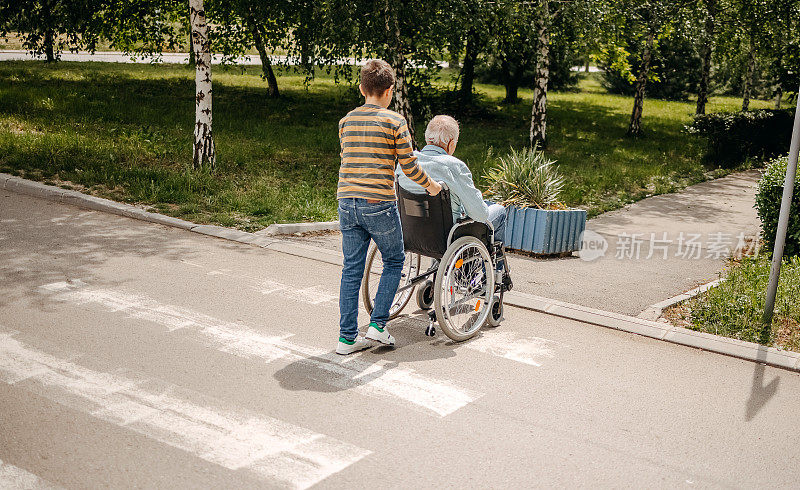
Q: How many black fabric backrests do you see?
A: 1